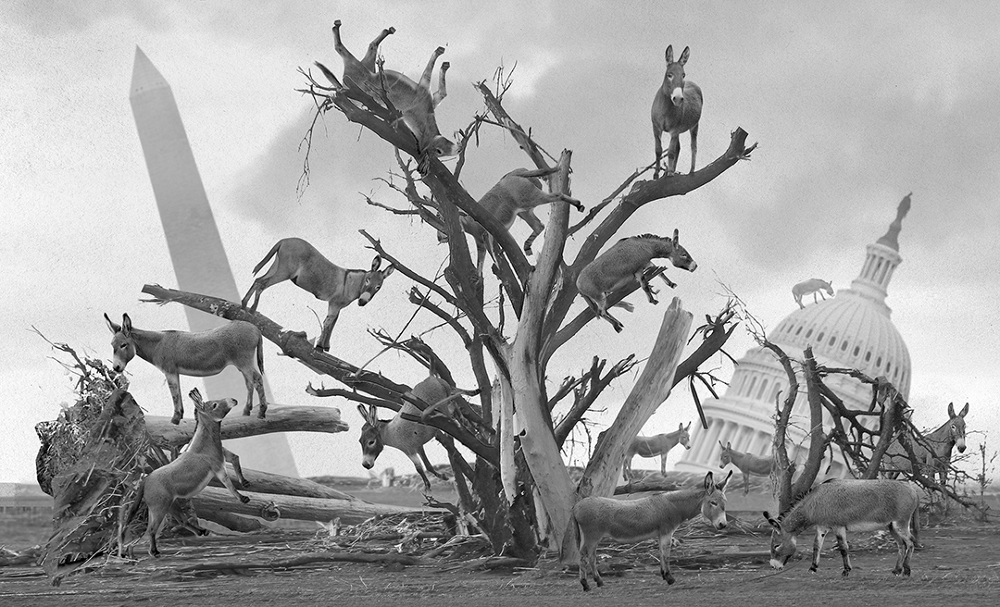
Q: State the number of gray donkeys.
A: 14